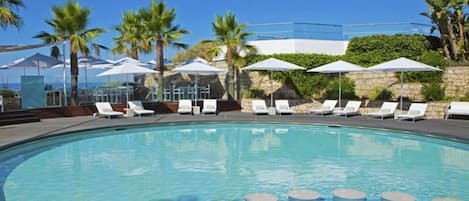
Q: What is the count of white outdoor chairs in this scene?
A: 11